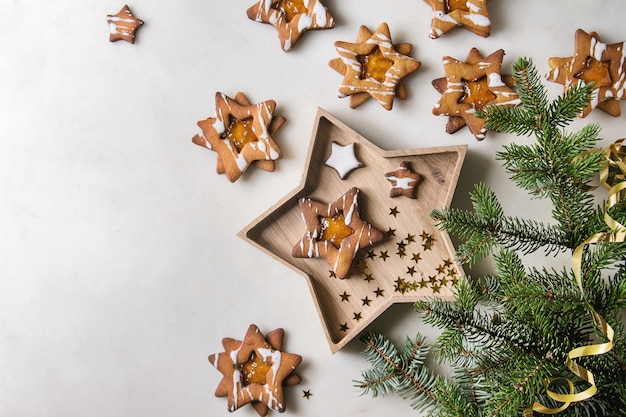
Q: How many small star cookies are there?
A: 3